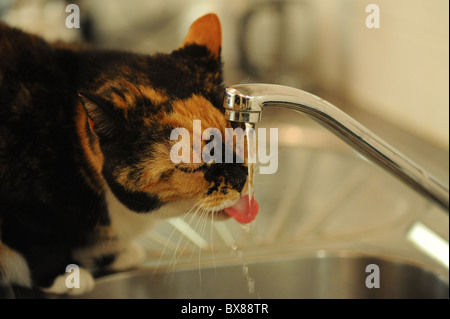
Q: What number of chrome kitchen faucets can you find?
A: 1